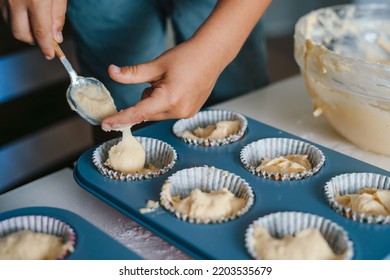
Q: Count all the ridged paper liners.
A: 7